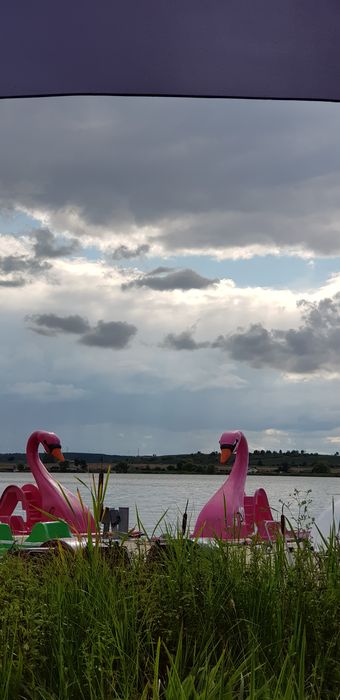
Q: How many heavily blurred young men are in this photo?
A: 0